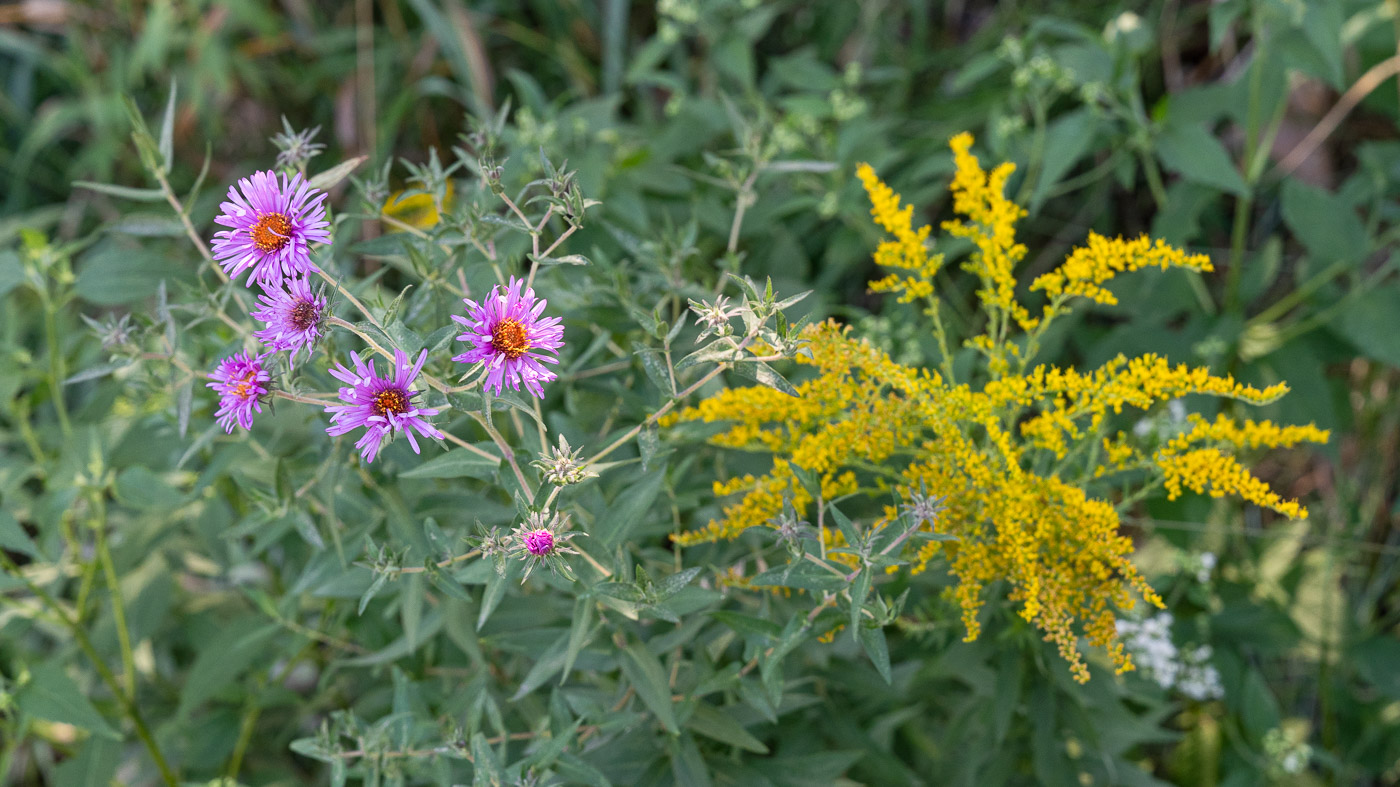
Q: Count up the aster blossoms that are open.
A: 5